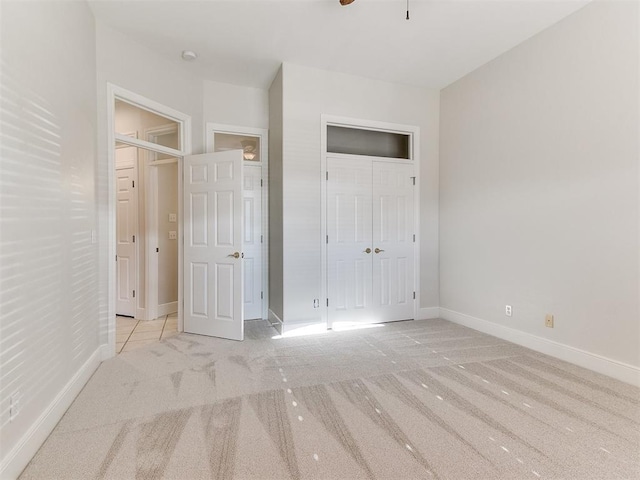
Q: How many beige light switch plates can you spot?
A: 2